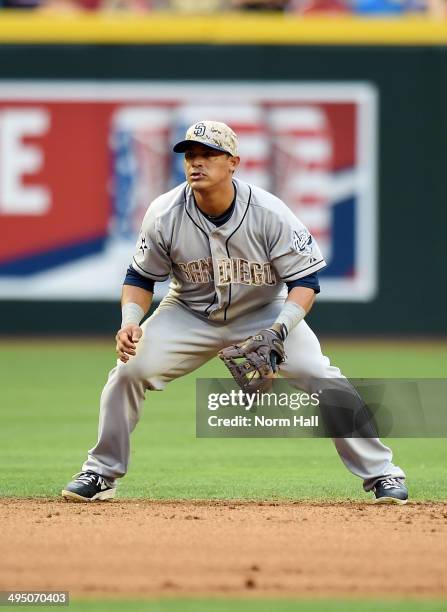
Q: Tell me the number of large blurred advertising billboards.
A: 1